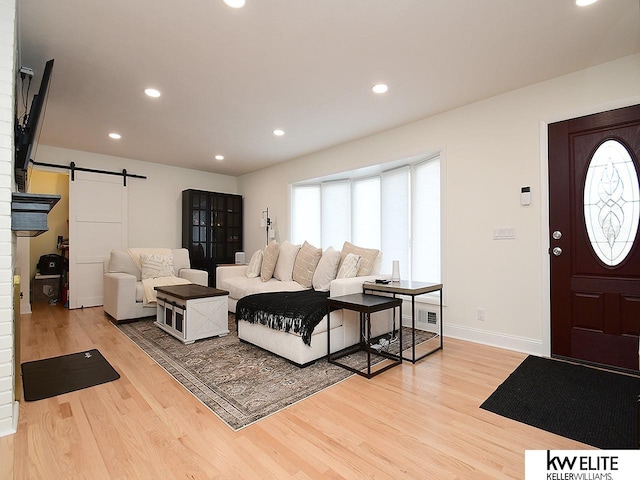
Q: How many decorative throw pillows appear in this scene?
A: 8